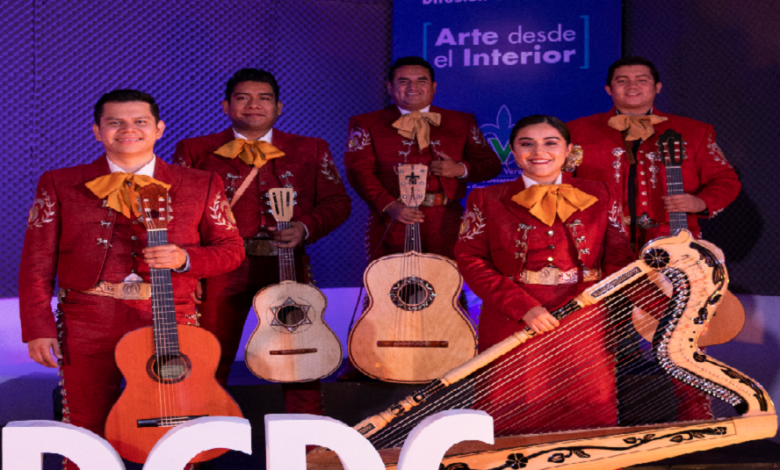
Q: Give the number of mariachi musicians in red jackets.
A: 5